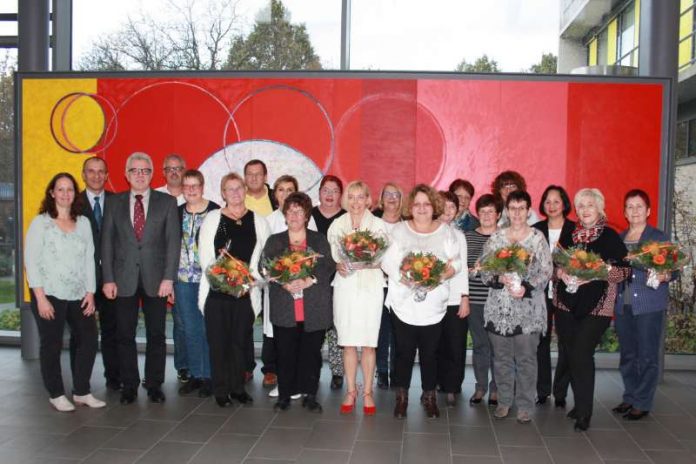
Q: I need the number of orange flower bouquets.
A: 7